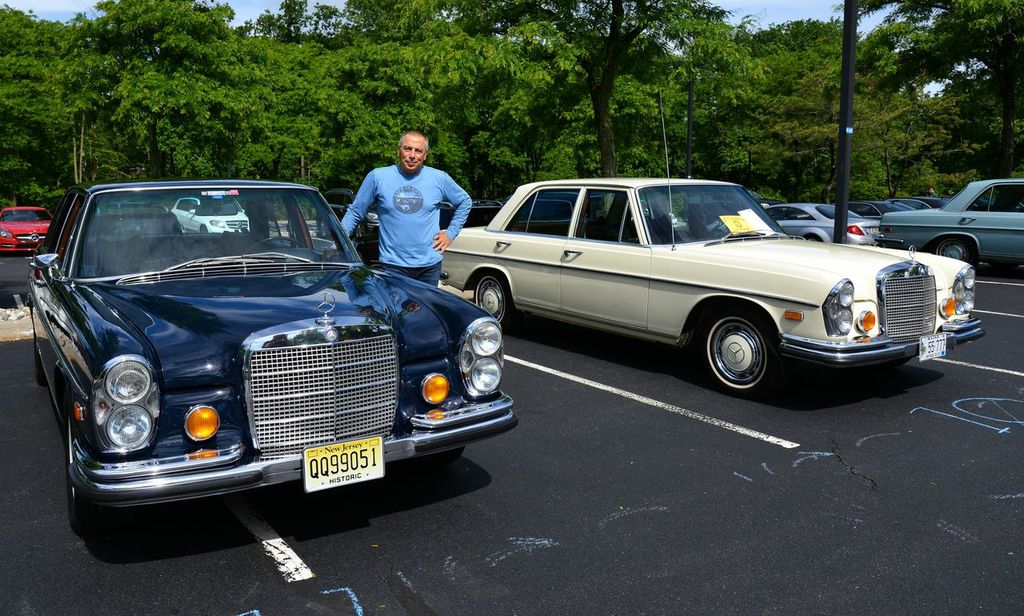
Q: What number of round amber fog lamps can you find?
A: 4